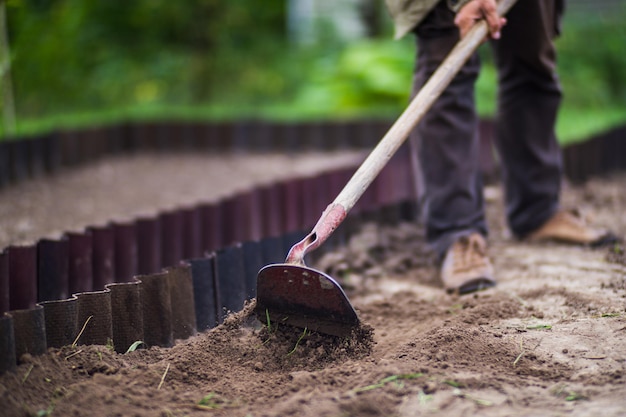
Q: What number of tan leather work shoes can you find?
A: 2